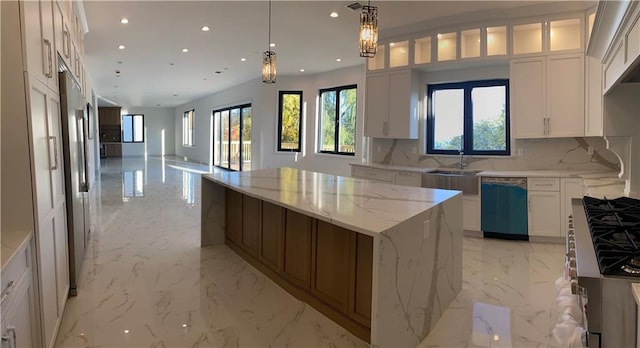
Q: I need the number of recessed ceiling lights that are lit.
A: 9